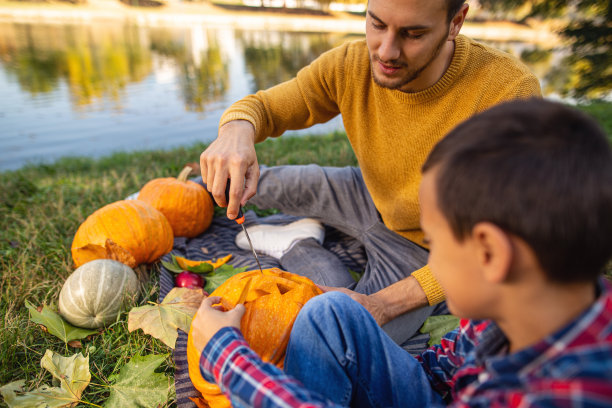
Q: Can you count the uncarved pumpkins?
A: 3